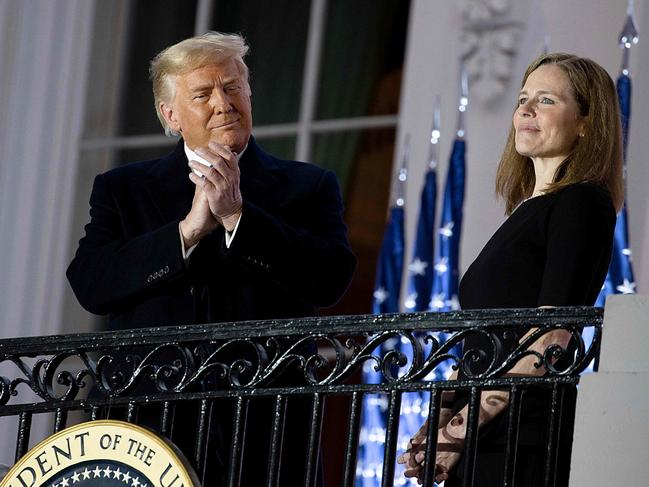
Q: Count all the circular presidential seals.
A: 1